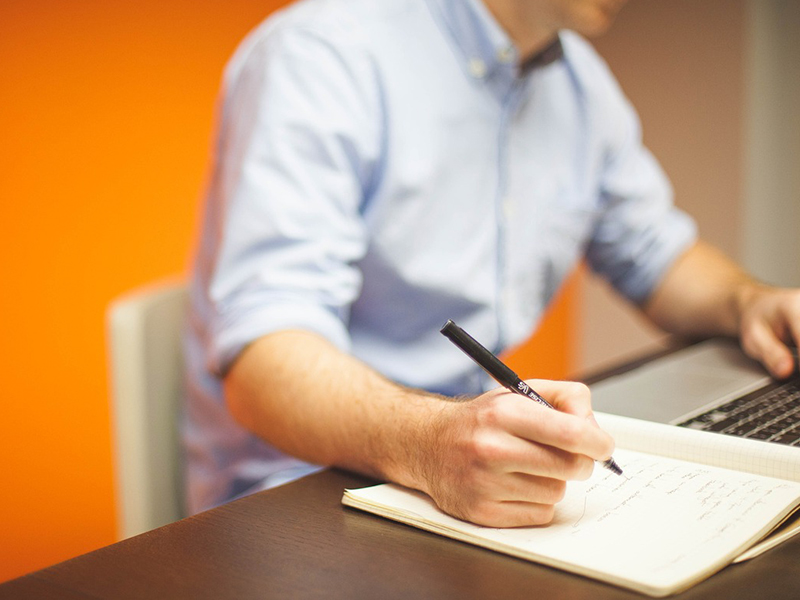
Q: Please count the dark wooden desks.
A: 1